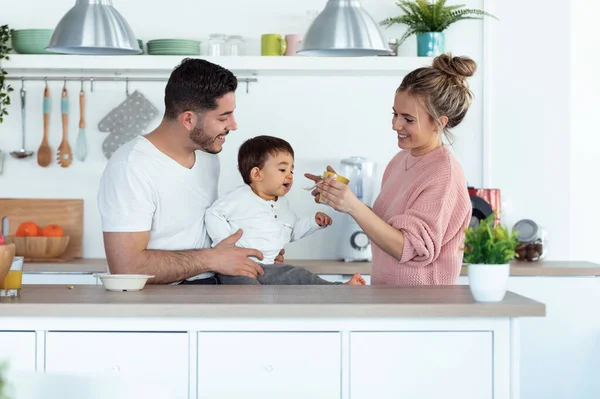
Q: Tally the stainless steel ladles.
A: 1